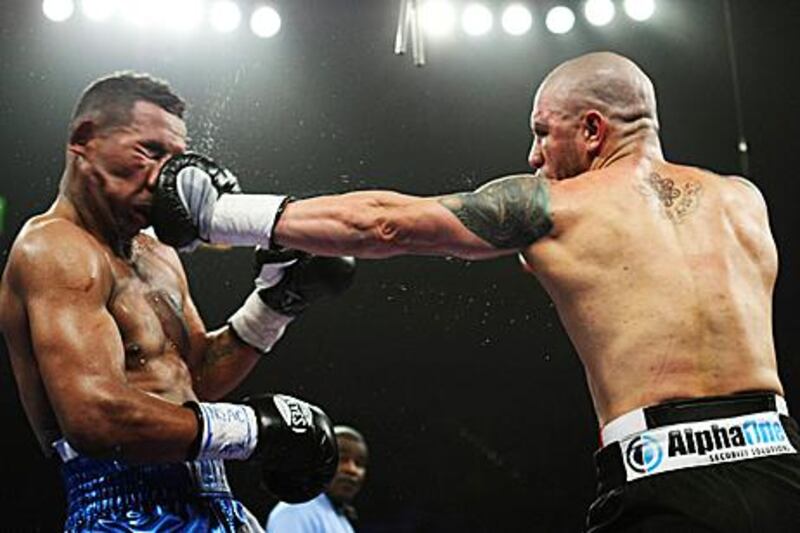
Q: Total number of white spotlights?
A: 12